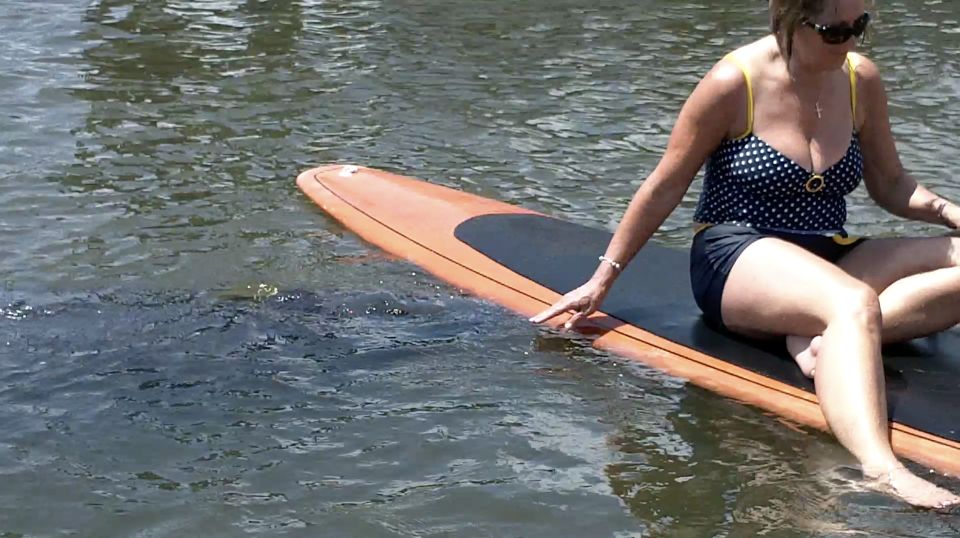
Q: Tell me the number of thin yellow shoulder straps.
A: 2